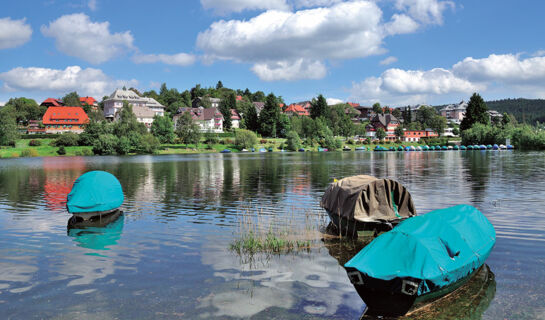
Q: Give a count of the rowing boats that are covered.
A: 3